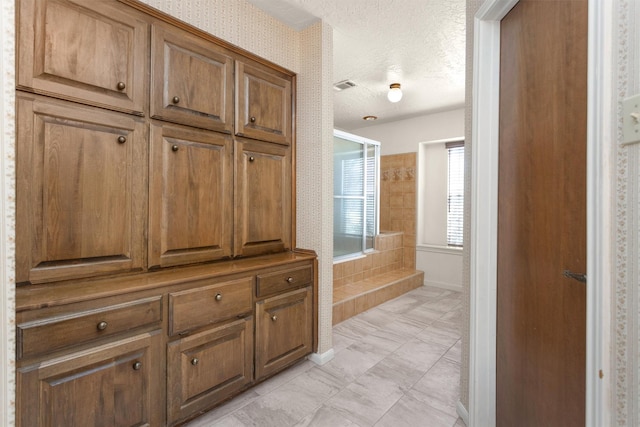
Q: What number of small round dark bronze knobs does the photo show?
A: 12